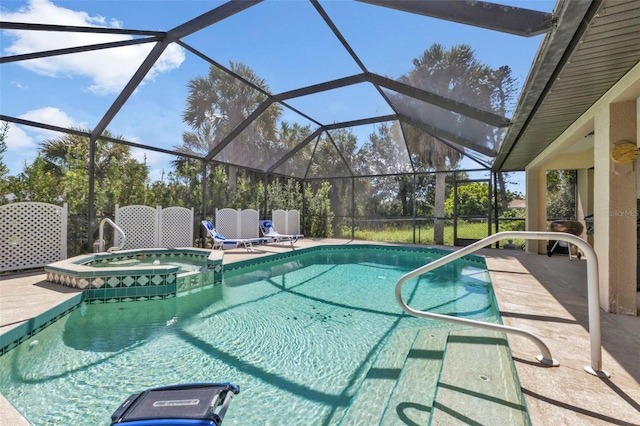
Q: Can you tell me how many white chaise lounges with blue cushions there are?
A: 2